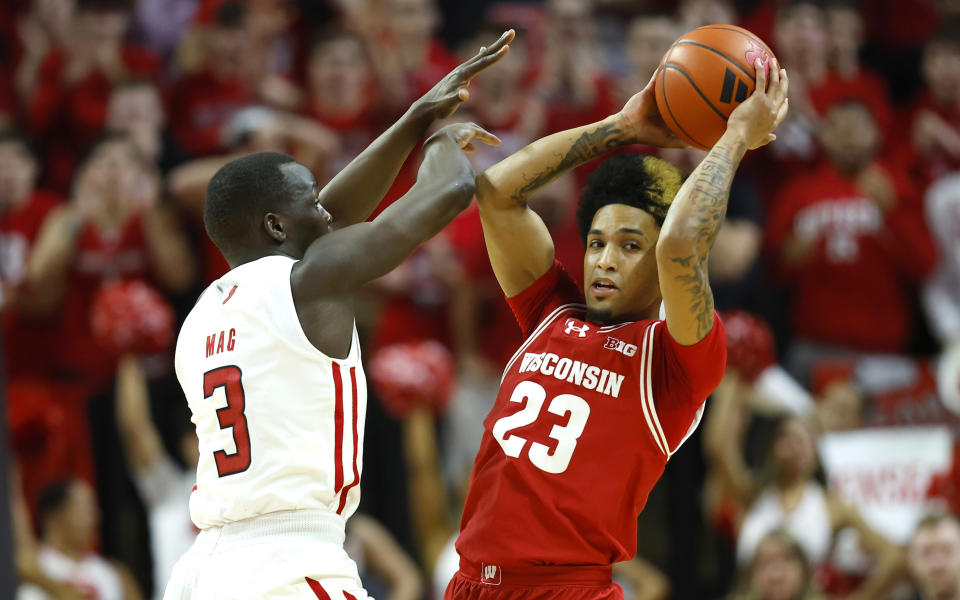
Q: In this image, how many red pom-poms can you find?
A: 3